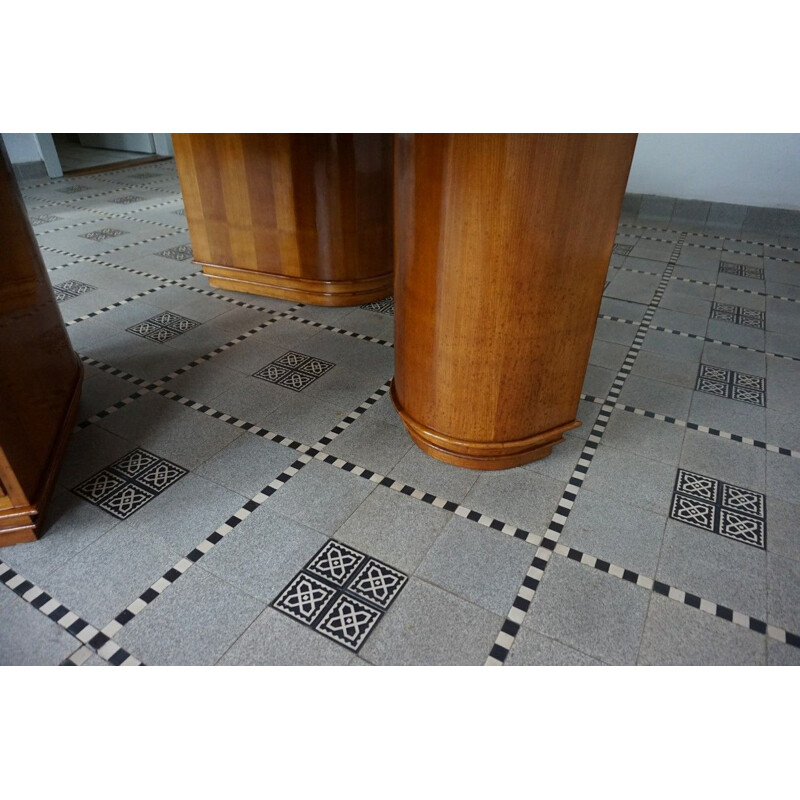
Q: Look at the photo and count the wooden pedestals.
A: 3